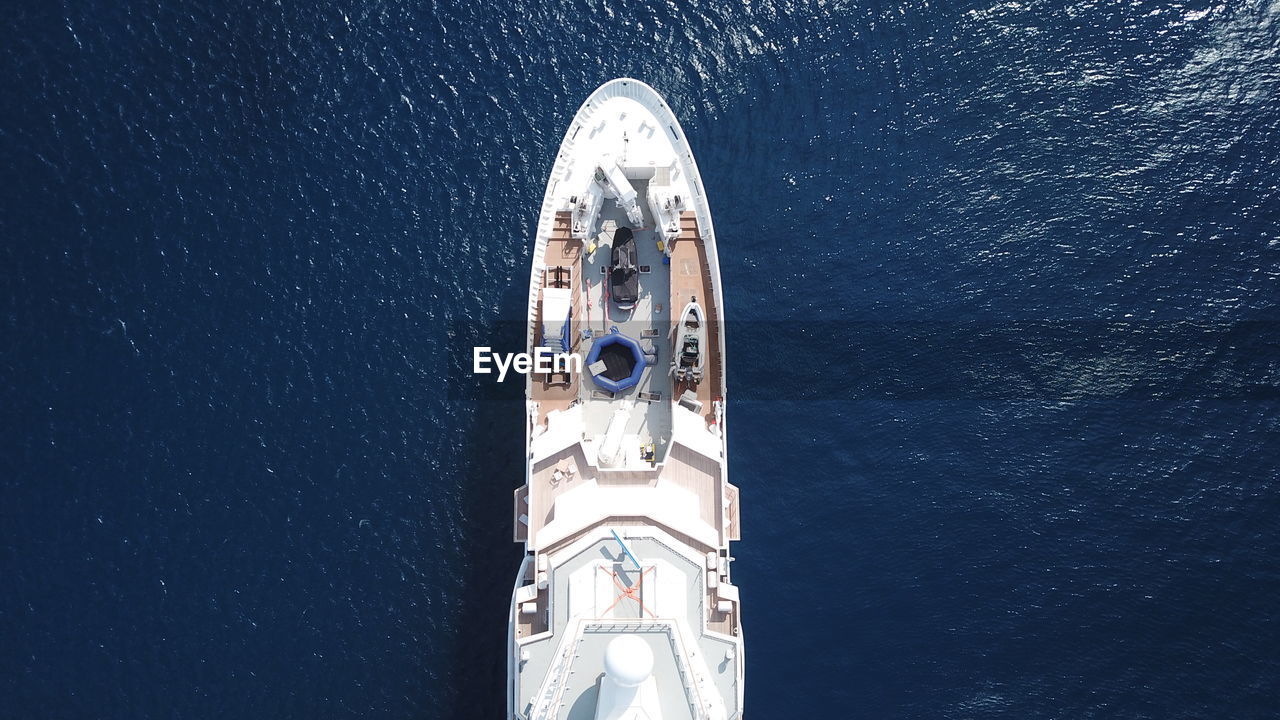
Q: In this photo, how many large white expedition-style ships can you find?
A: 1